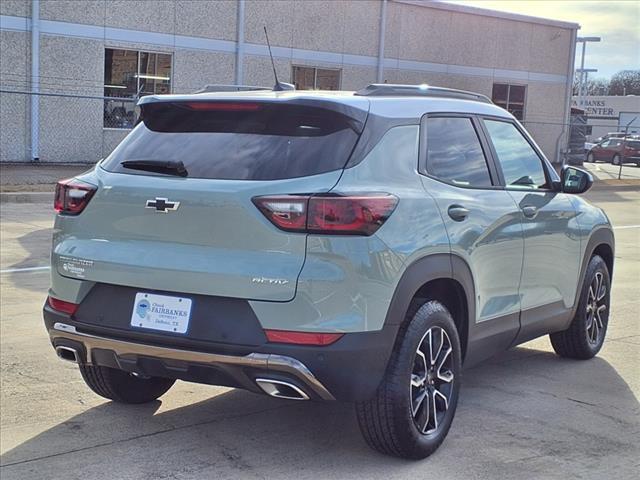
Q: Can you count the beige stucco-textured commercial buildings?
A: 1